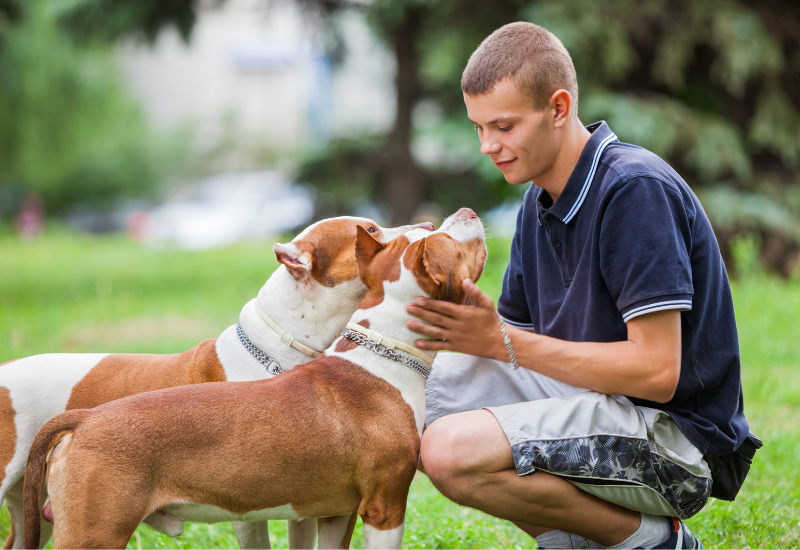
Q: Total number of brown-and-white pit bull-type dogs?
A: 2